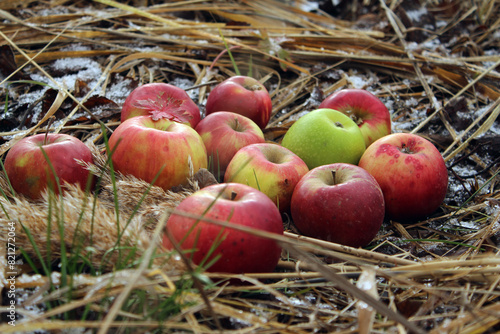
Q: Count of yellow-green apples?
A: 1